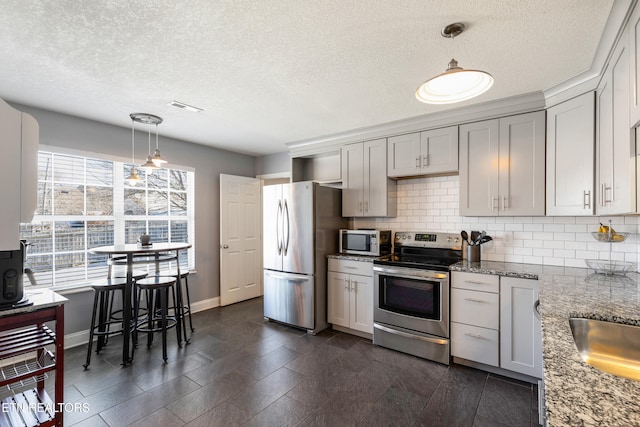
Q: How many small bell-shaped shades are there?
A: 3